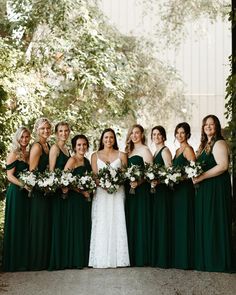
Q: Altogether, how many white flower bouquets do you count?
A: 9